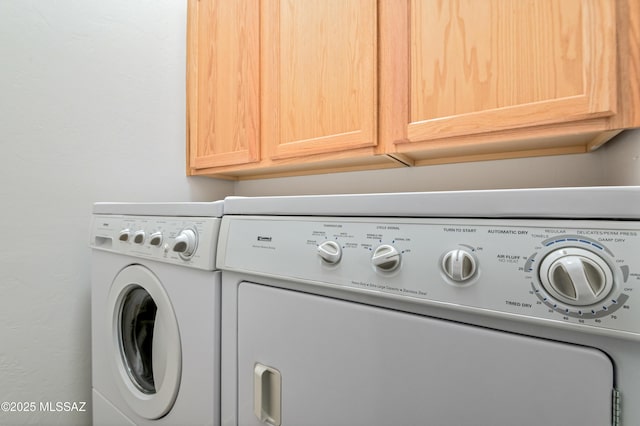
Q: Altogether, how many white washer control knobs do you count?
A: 4